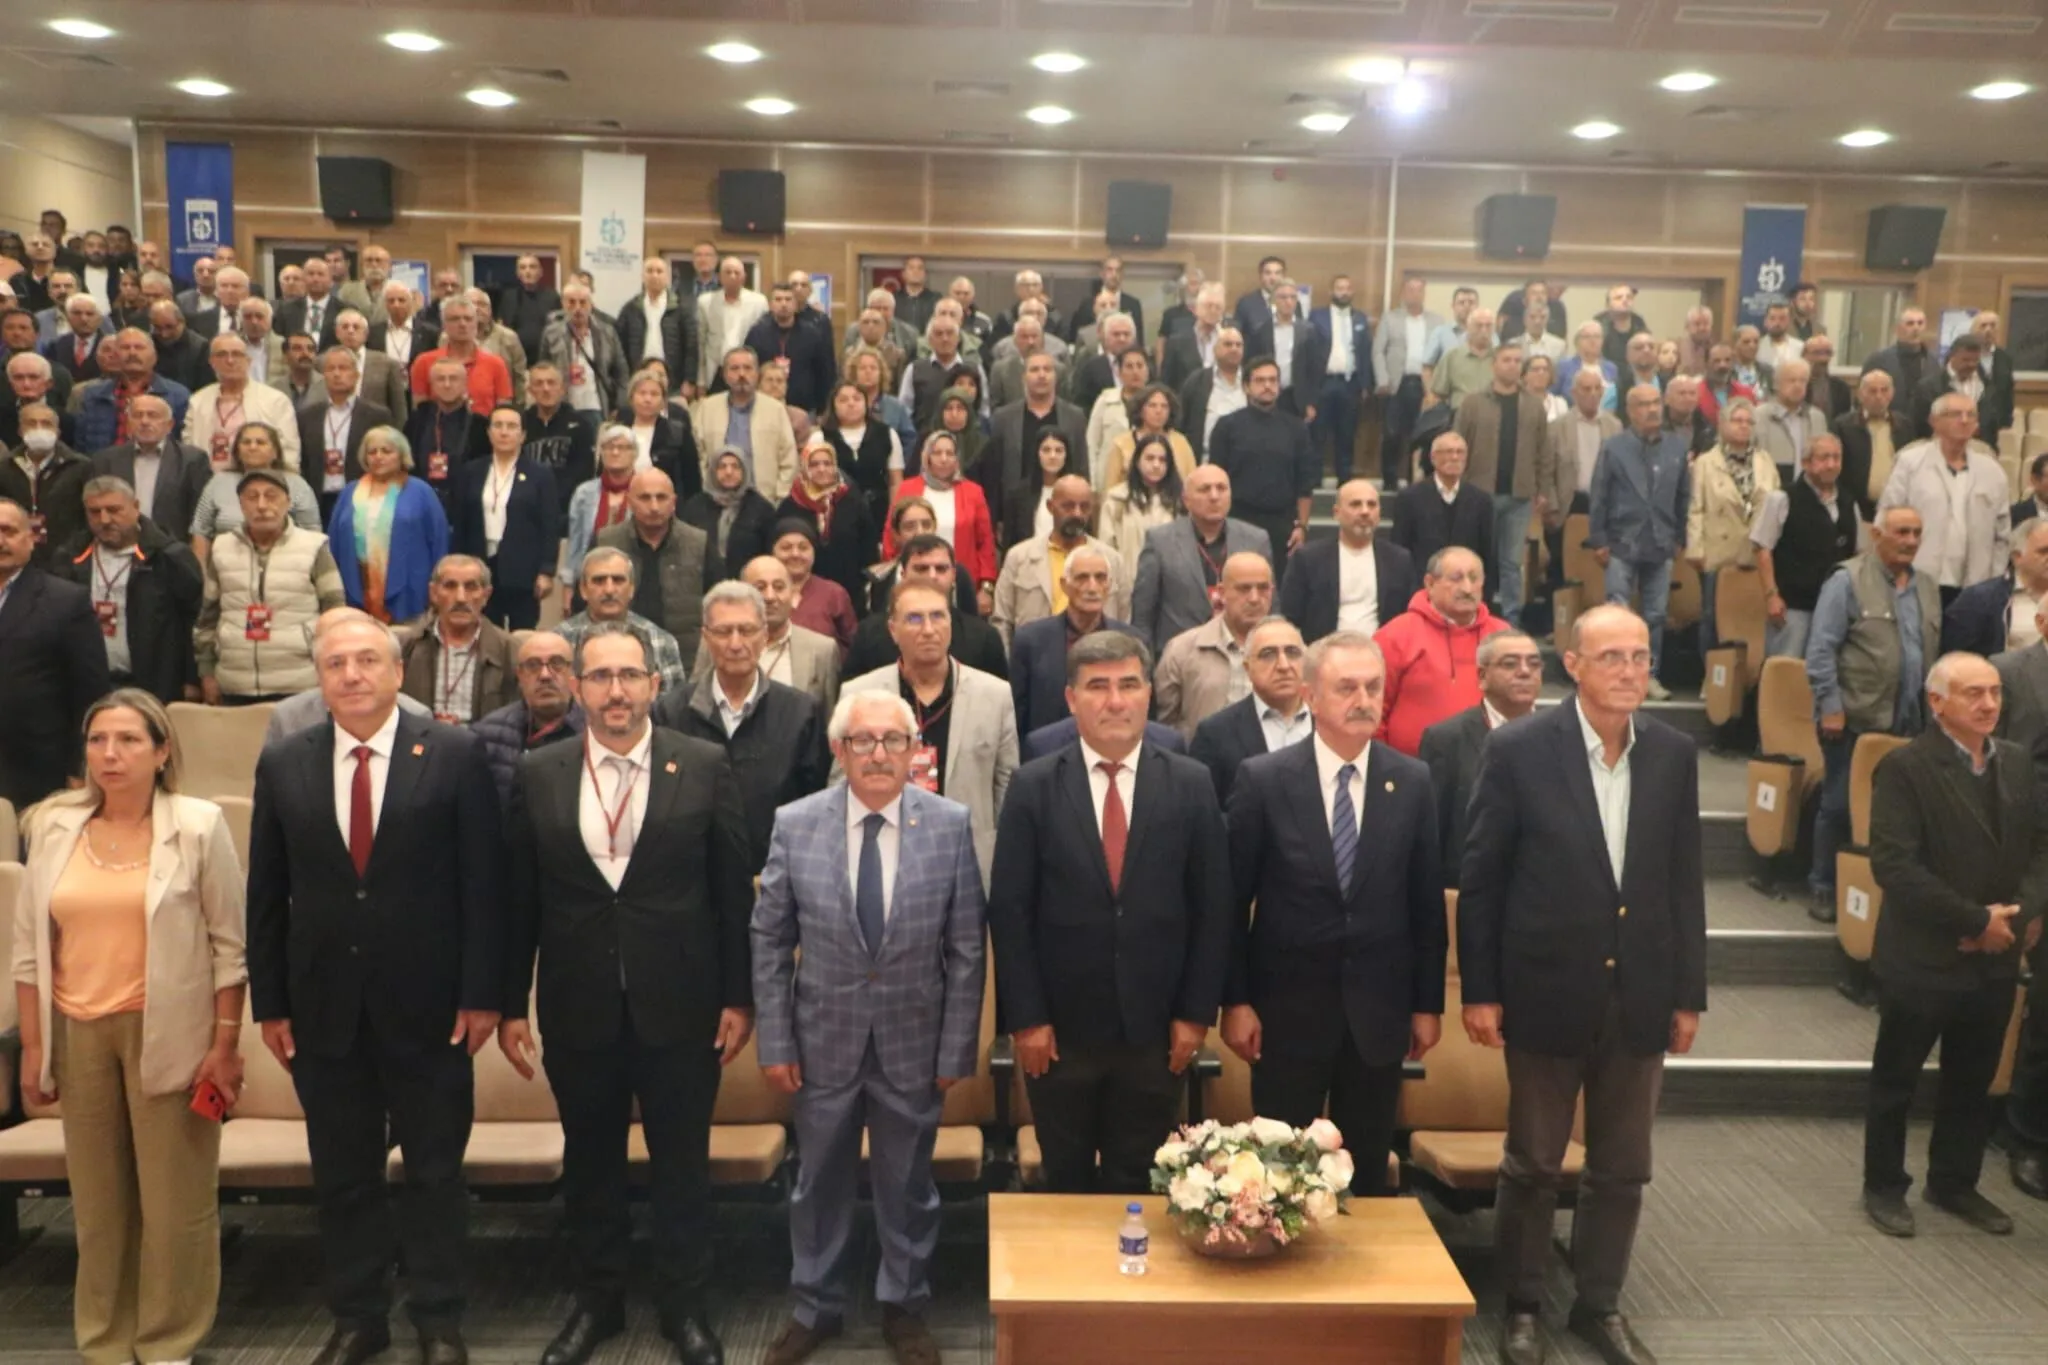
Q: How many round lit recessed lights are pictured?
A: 14